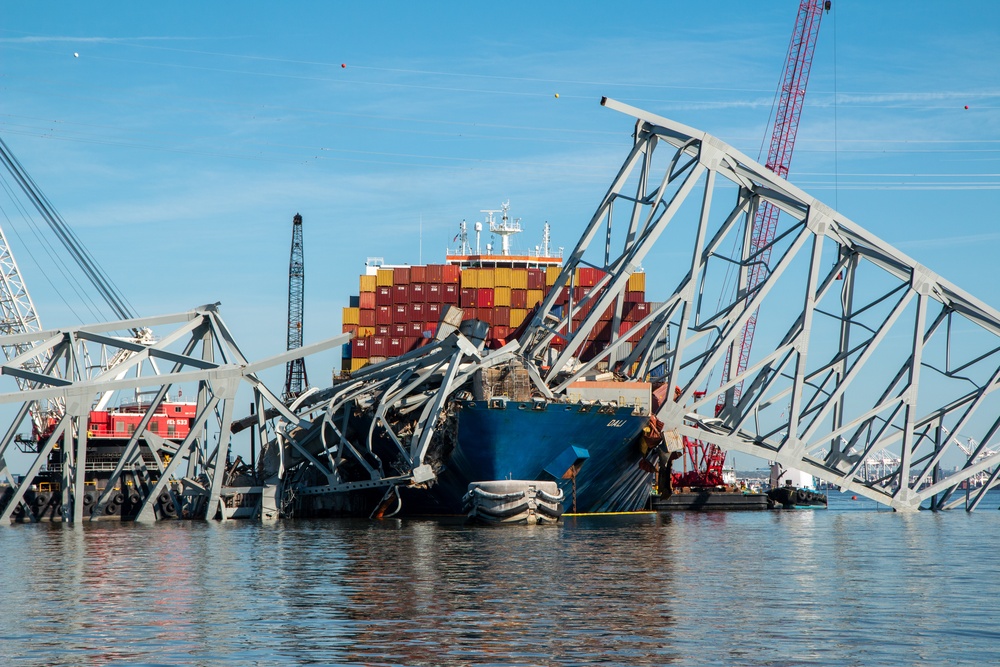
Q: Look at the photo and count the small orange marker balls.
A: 2